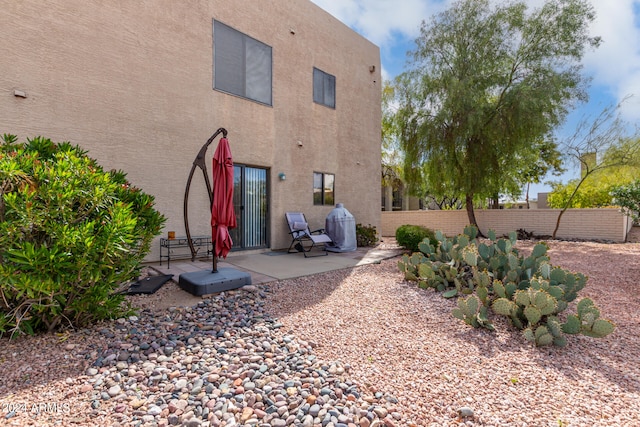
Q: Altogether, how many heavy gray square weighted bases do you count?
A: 1